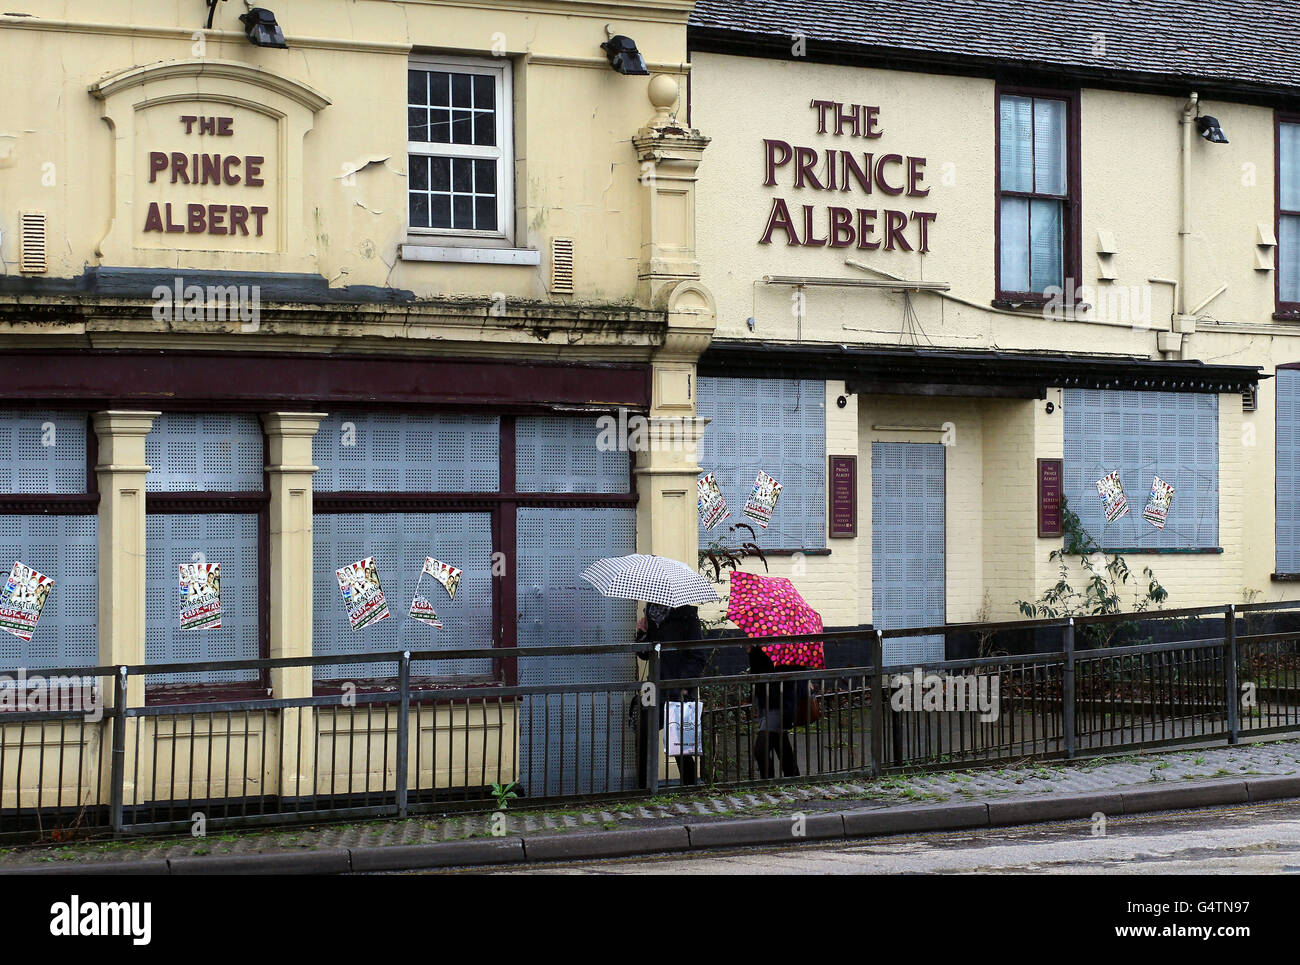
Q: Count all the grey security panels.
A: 12